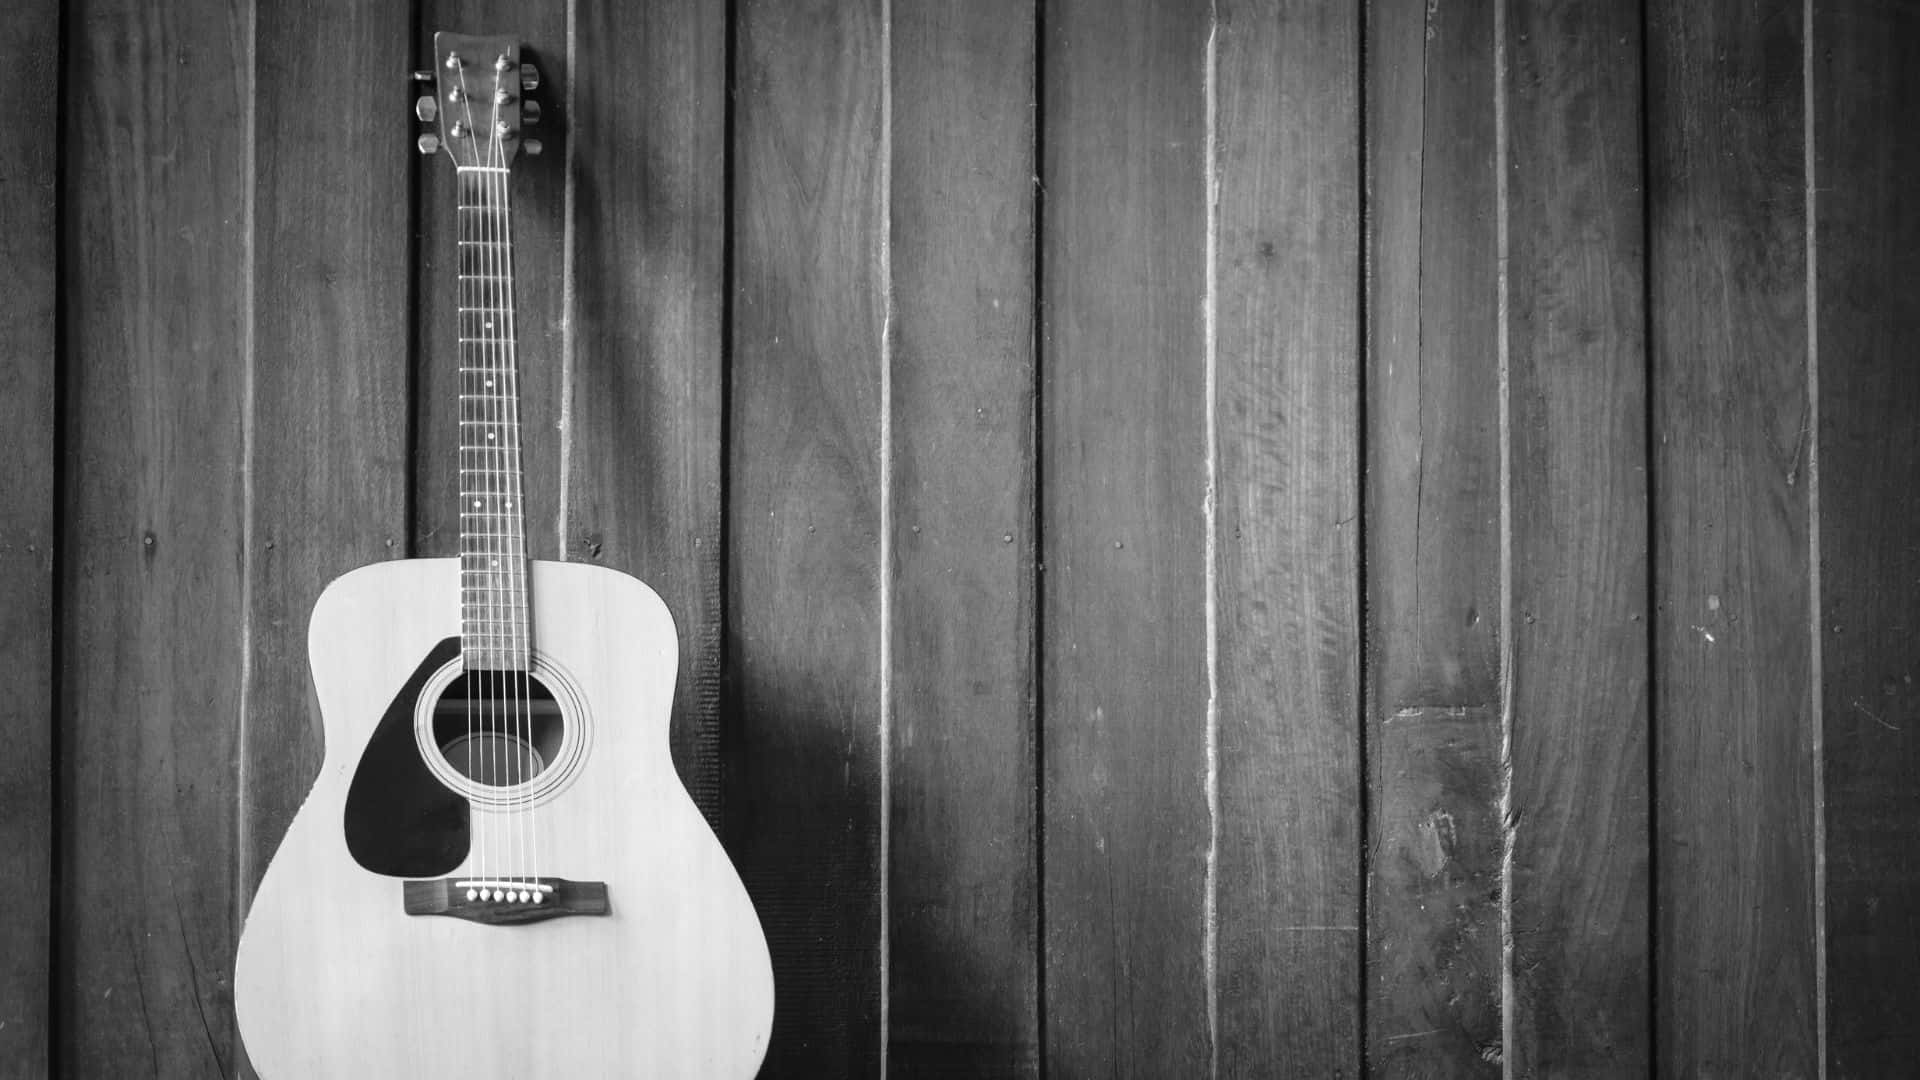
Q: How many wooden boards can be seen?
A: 13